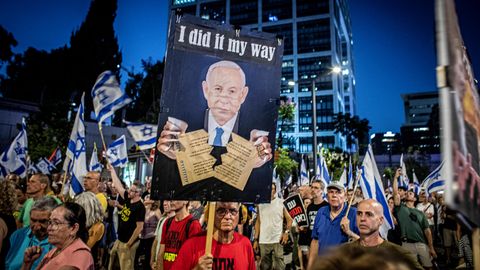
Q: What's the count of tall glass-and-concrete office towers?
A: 1